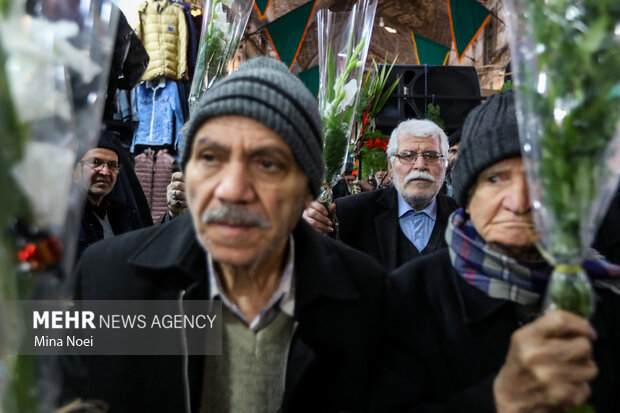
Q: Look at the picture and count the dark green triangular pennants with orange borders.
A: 5